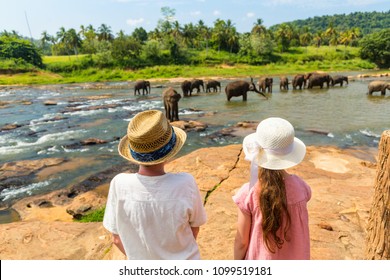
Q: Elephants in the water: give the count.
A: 12